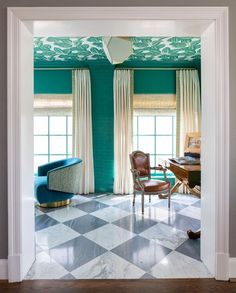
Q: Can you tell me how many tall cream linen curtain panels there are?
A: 3